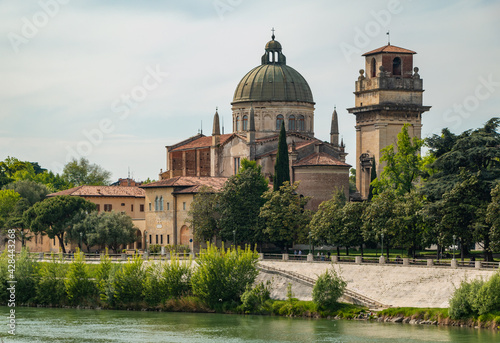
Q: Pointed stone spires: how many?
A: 3